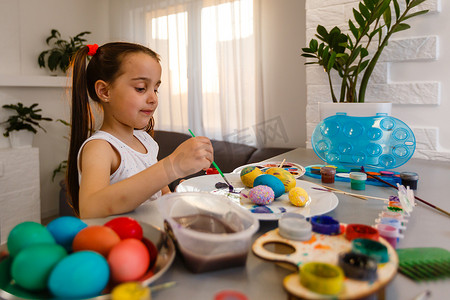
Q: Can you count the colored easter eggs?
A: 12